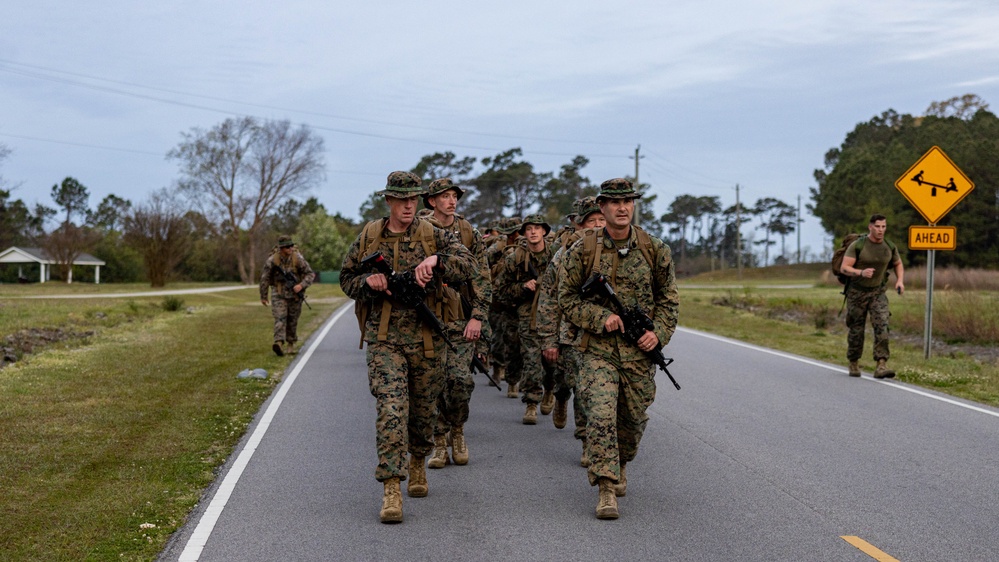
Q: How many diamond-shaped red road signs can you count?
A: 0